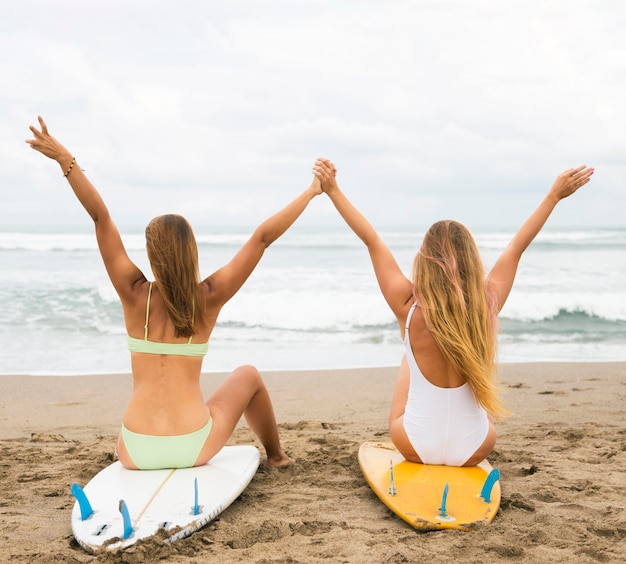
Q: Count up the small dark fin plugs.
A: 2